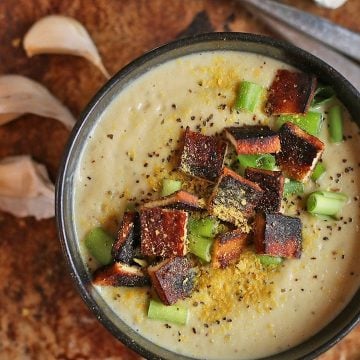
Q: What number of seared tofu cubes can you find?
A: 13